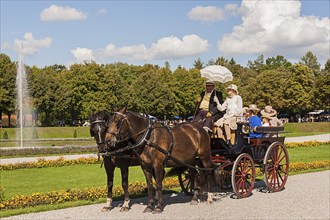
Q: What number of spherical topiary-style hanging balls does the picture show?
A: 0